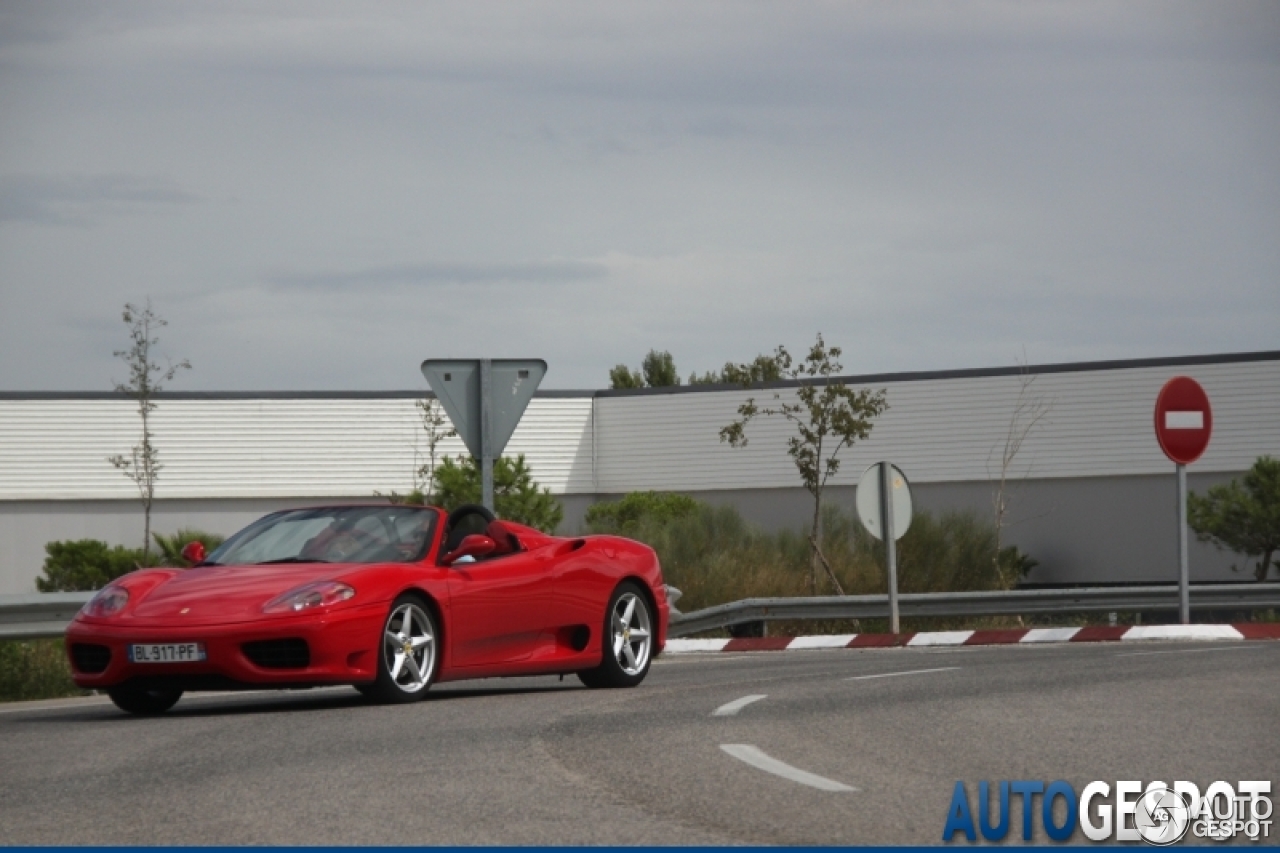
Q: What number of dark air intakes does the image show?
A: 4